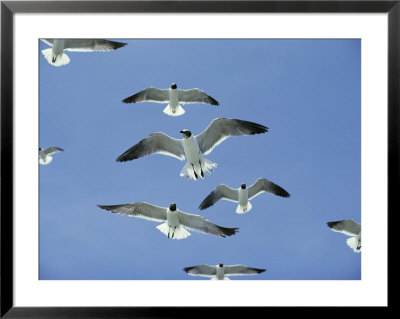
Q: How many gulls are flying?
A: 8